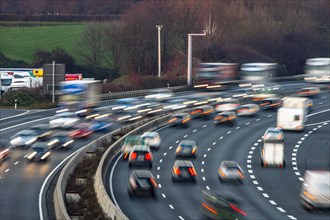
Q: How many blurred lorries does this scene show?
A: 4